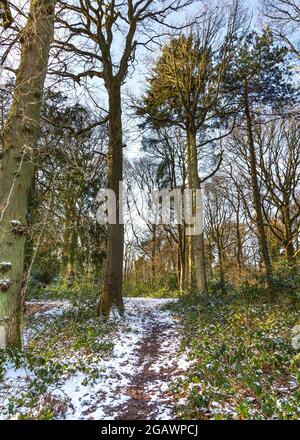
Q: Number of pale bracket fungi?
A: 3